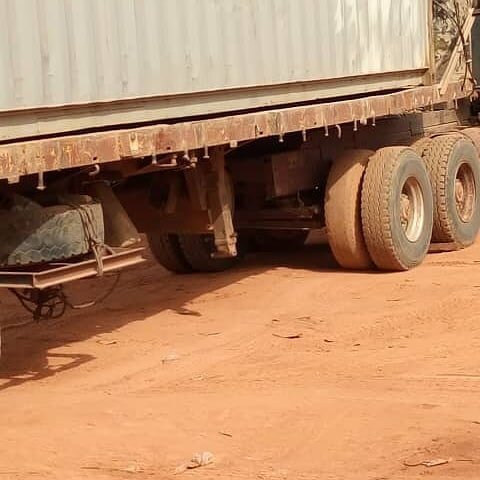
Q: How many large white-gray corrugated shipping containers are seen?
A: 1